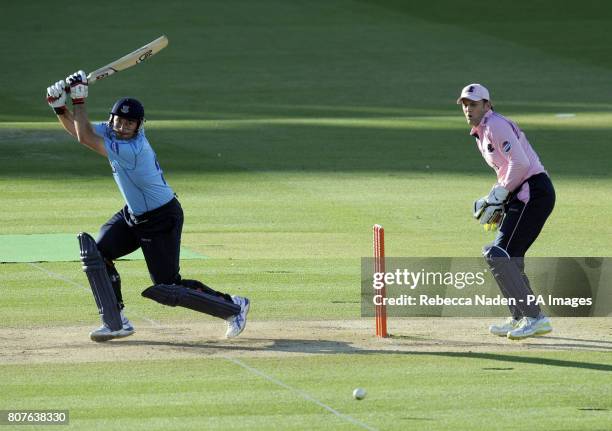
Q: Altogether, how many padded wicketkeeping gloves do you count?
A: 2